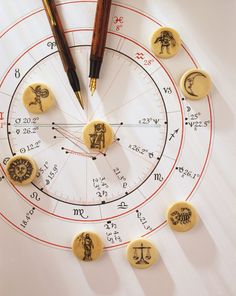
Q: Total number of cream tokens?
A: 8